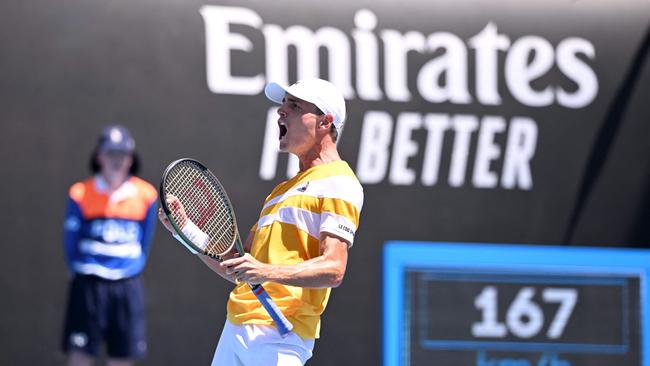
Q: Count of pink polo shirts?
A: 0